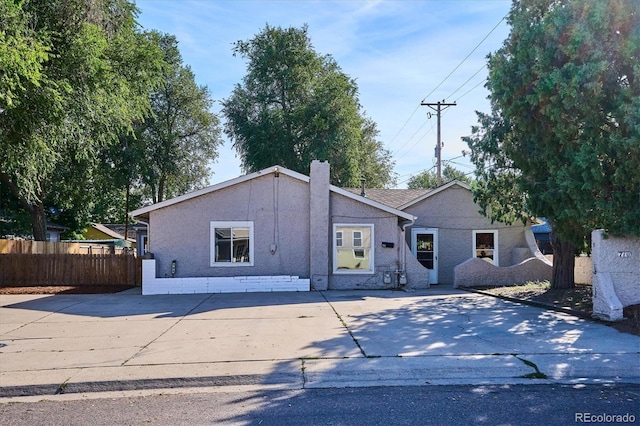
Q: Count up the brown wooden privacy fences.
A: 1